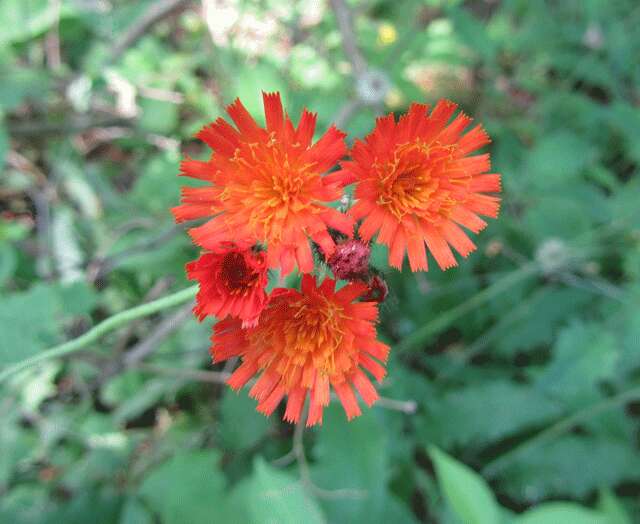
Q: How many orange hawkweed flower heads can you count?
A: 4